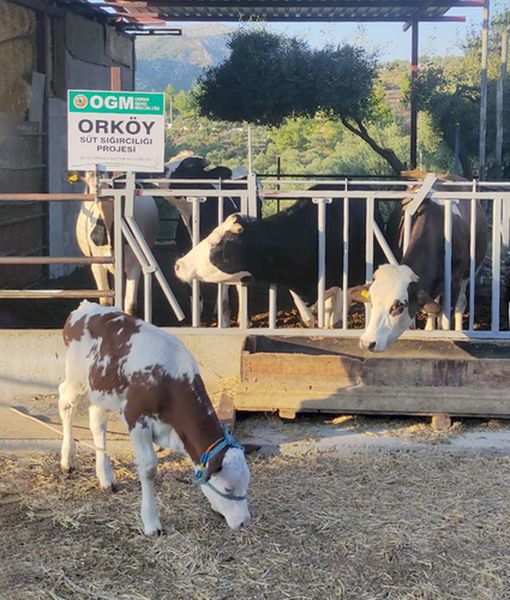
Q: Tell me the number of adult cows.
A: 4